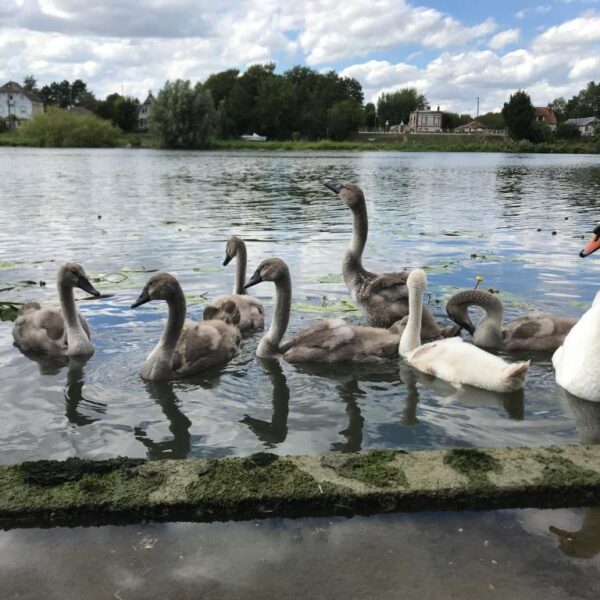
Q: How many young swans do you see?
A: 7